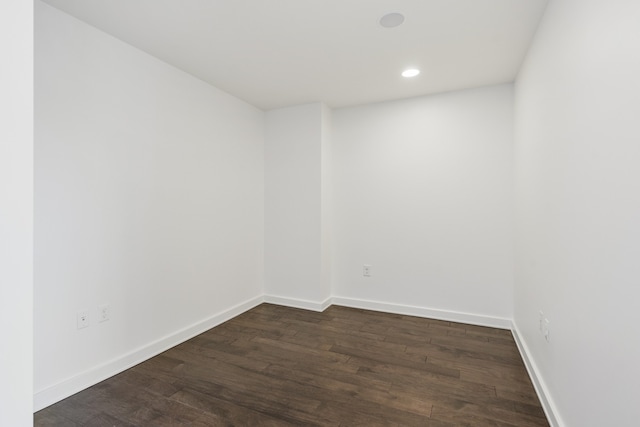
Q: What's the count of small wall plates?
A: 5